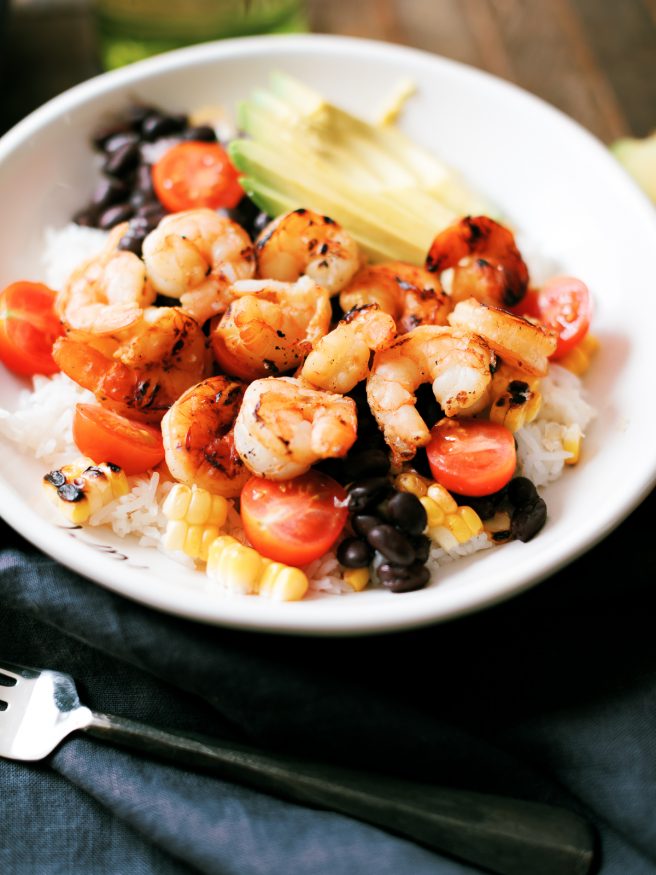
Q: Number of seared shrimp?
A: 12